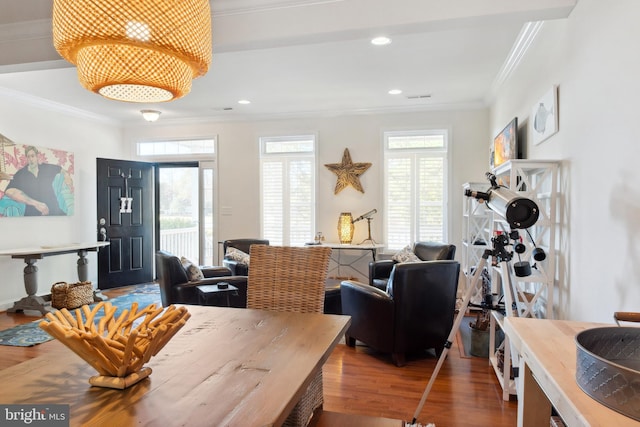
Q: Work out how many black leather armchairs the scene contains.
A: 4